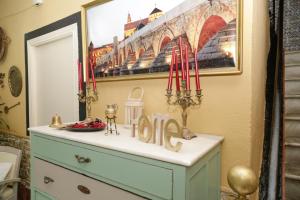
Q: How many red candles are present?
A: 8